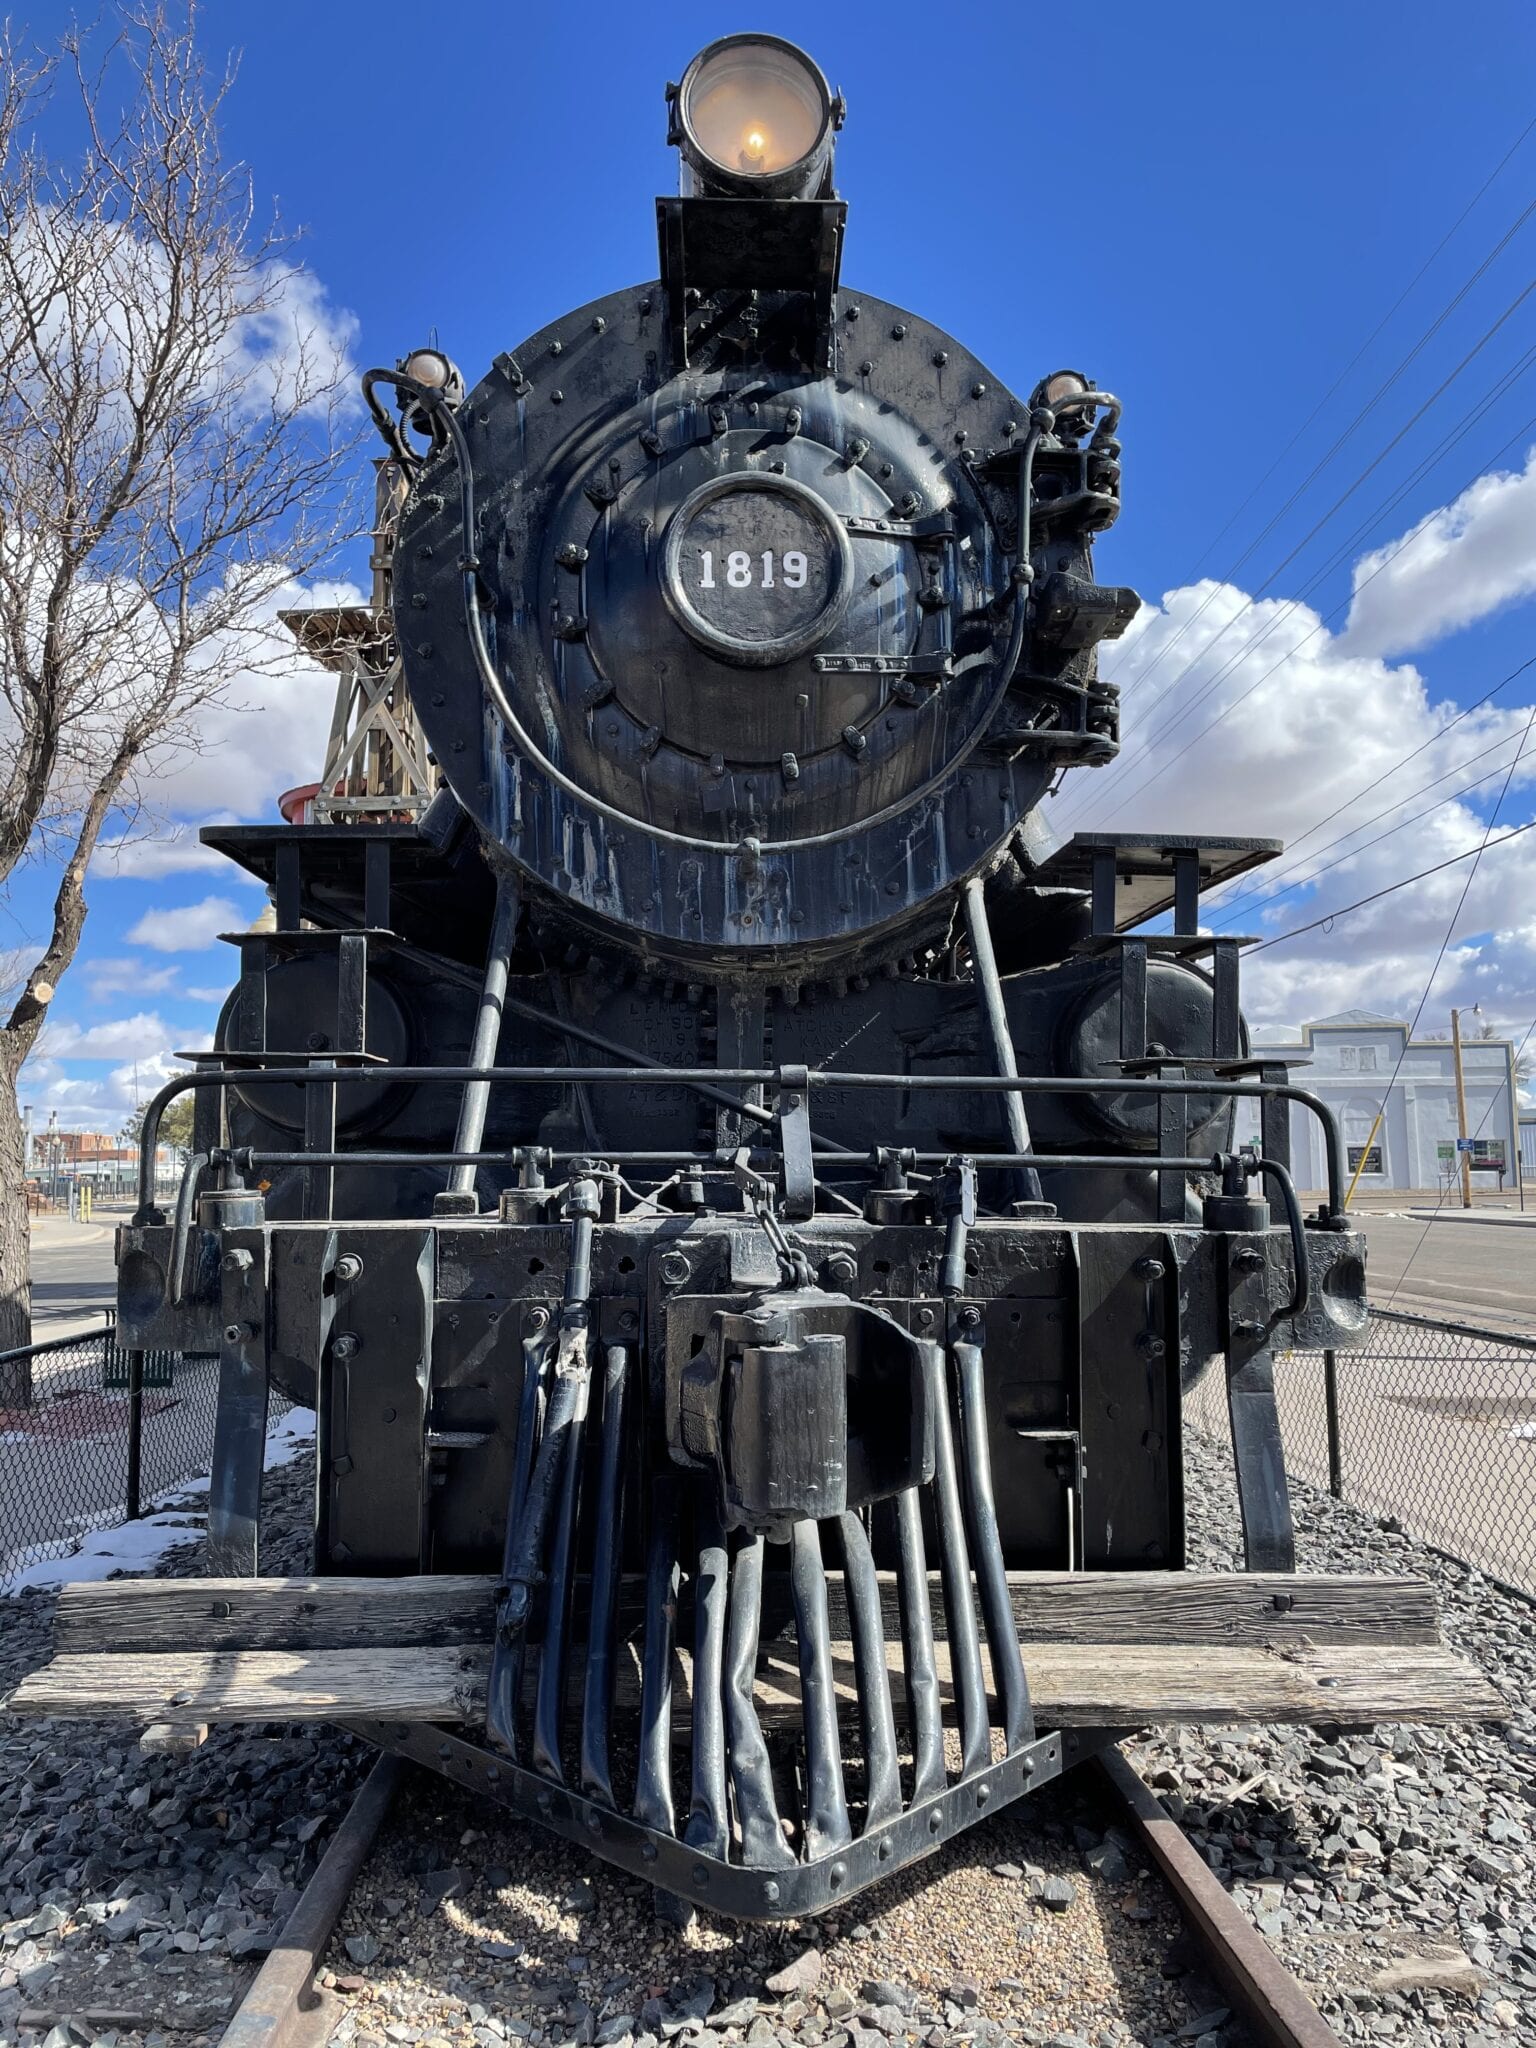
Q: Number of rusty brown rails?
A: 2